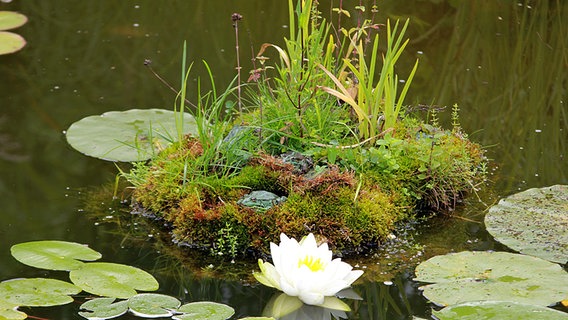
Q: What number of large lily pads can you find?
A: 4